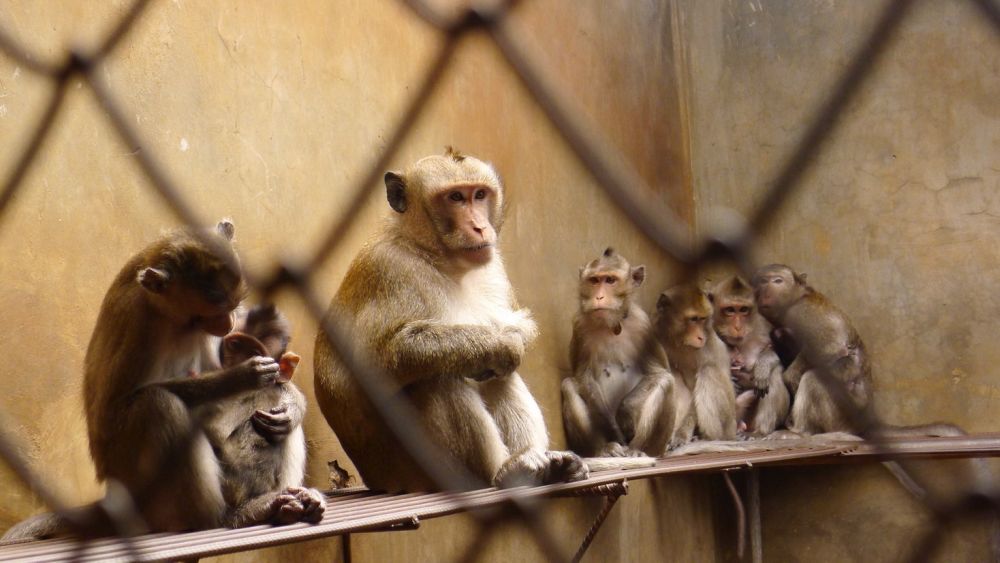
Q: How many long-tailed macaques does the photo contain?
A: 7